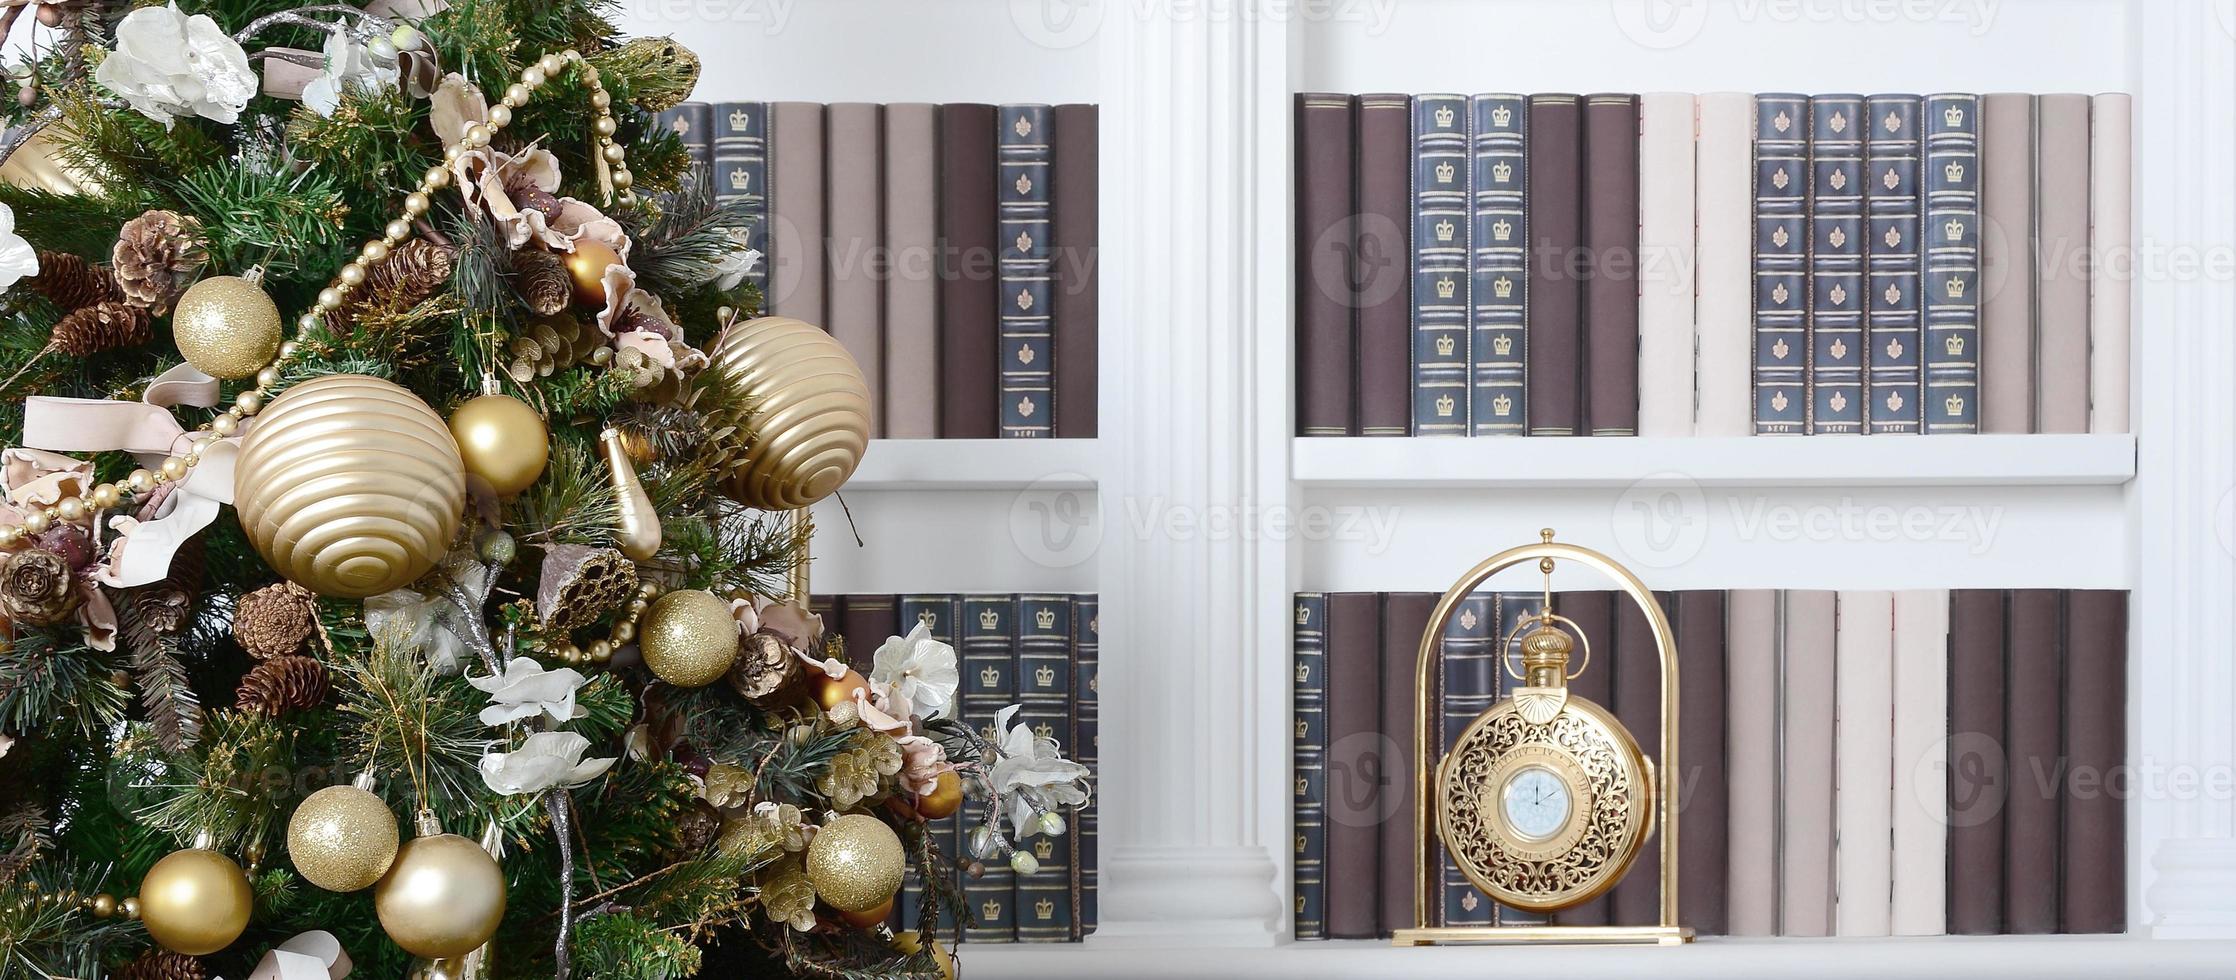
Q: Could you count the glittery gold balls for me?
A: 4